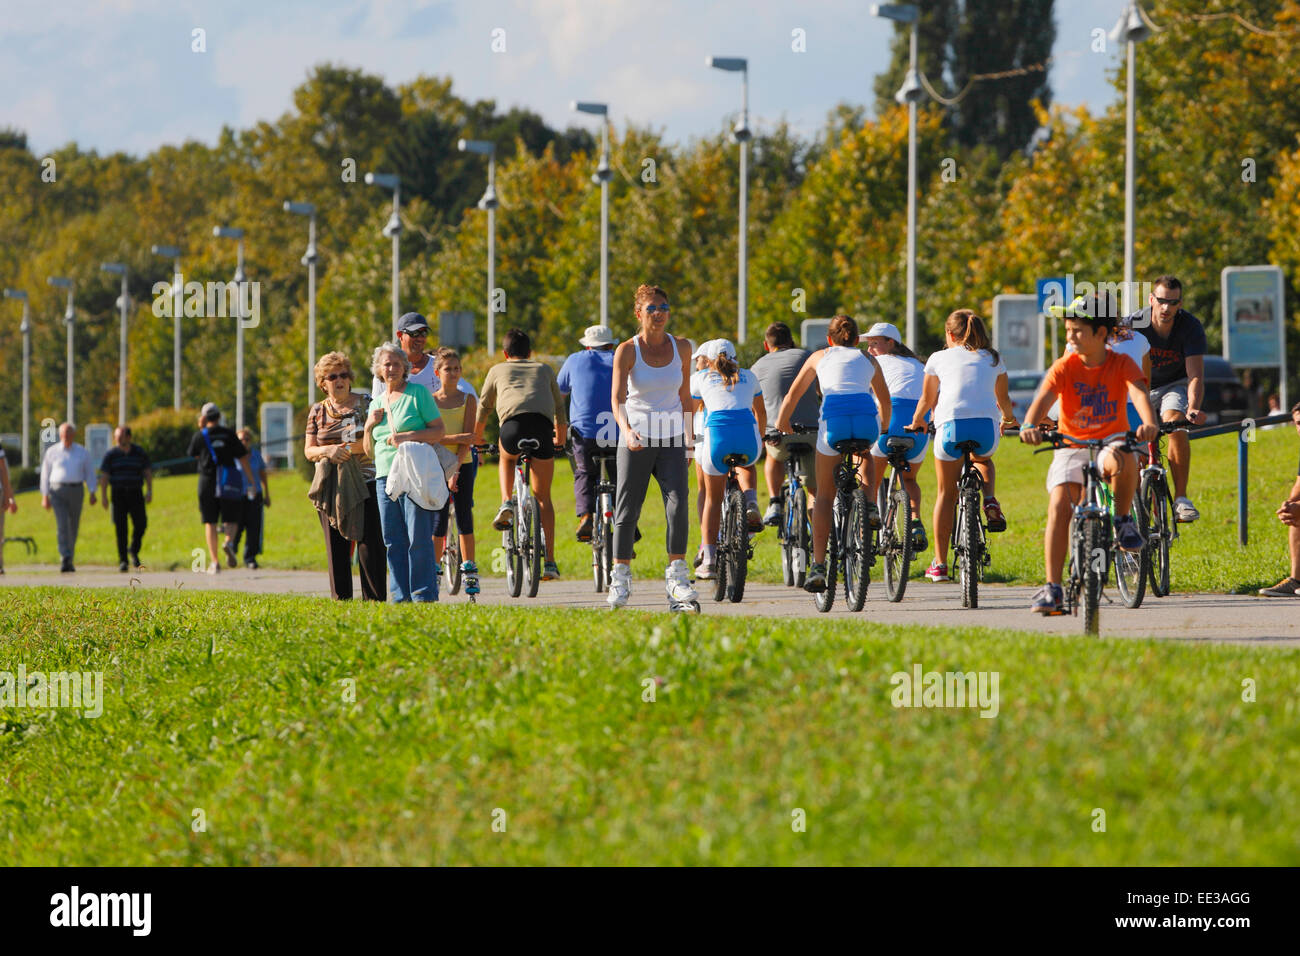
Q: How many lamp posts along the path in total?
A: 12